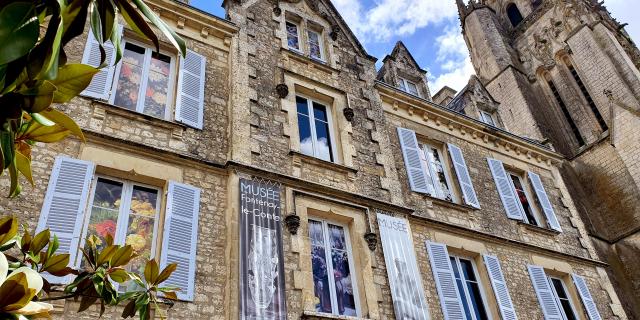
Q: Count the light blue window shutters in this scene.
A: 12